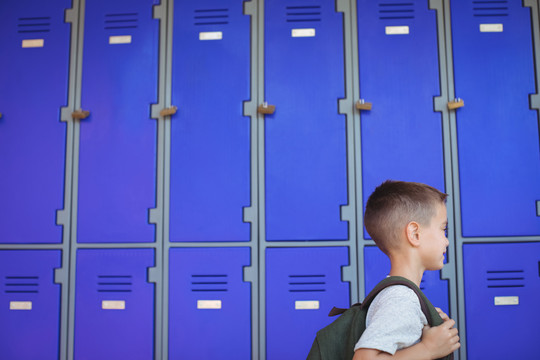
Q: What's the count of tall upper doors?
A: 6